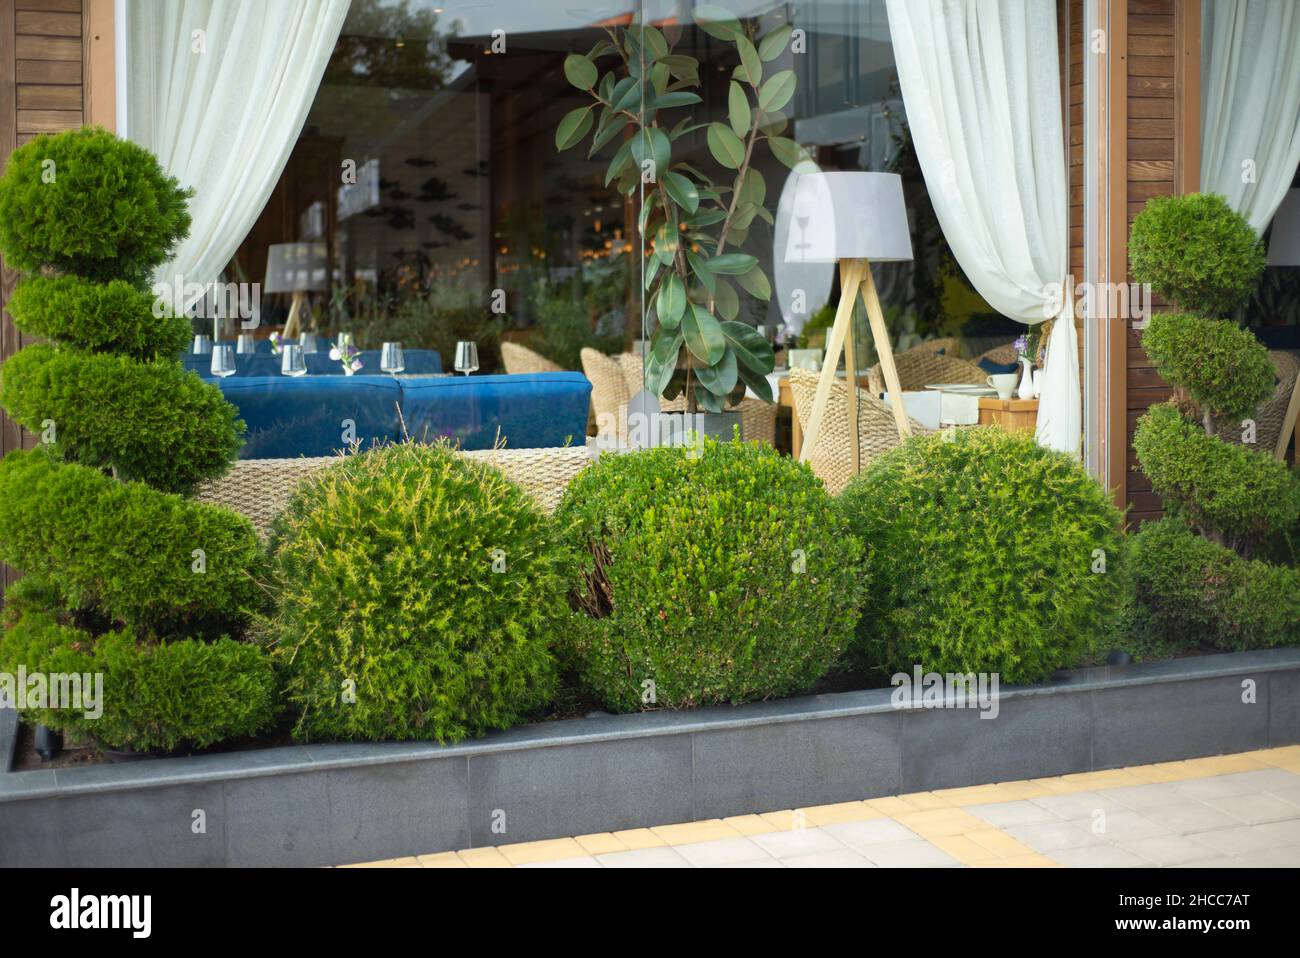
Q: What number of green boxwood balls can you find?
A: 3